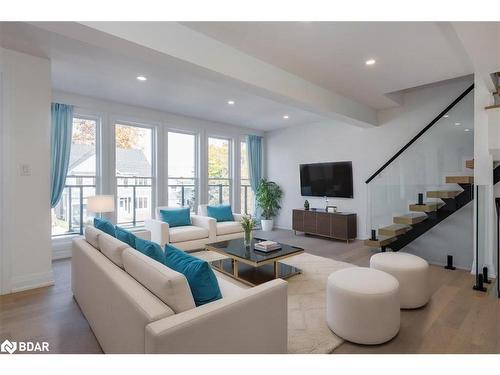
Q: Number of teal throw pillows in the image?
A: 6